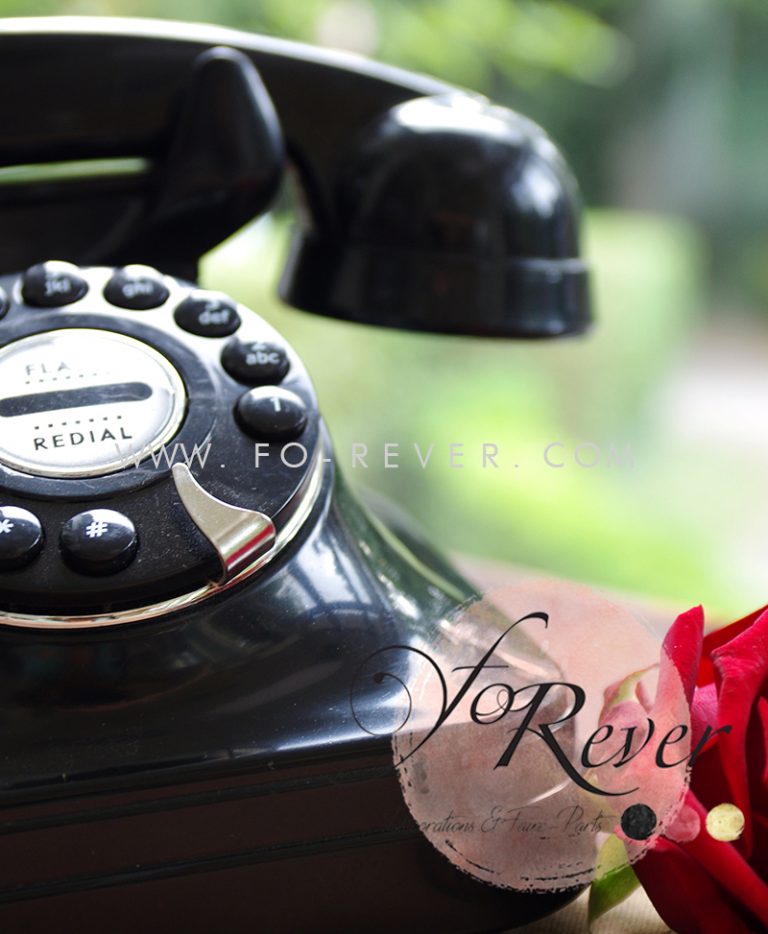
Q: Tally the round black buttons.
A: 8